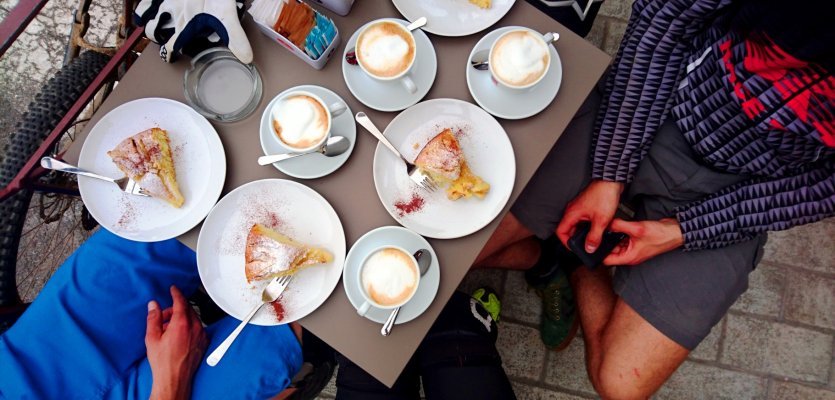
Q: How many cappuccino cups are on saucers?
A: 4